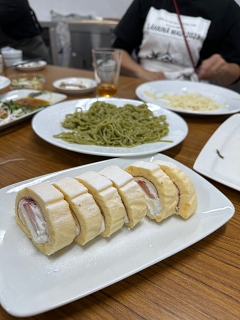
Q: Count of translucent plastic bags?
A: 1